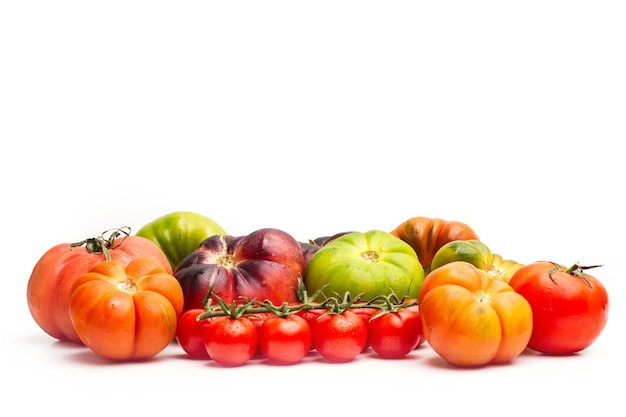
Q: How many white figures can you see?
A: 0